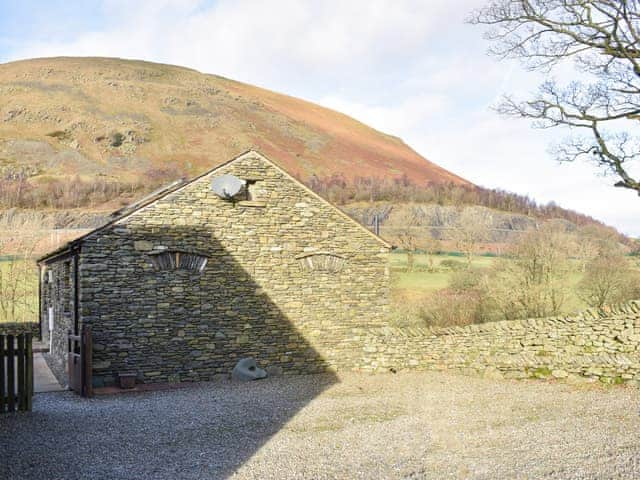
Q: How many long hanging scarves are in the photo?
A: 0